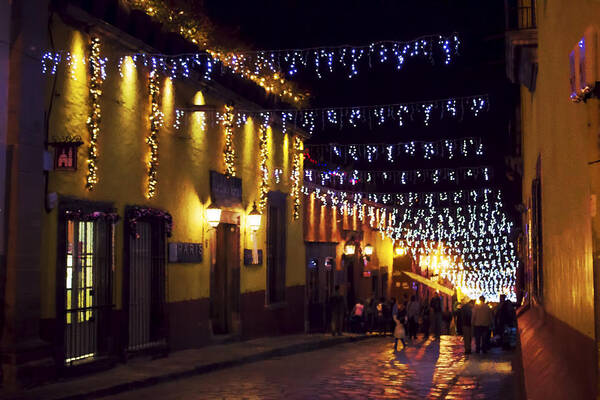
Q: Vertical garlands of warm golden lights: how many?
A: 5